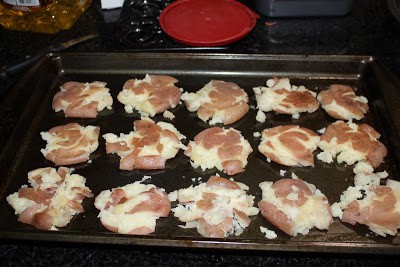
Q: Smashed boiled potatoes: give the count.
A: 15